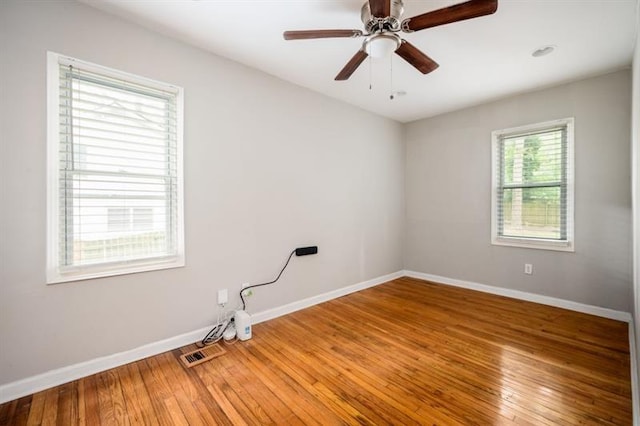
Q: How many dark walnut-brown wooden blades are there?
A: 5